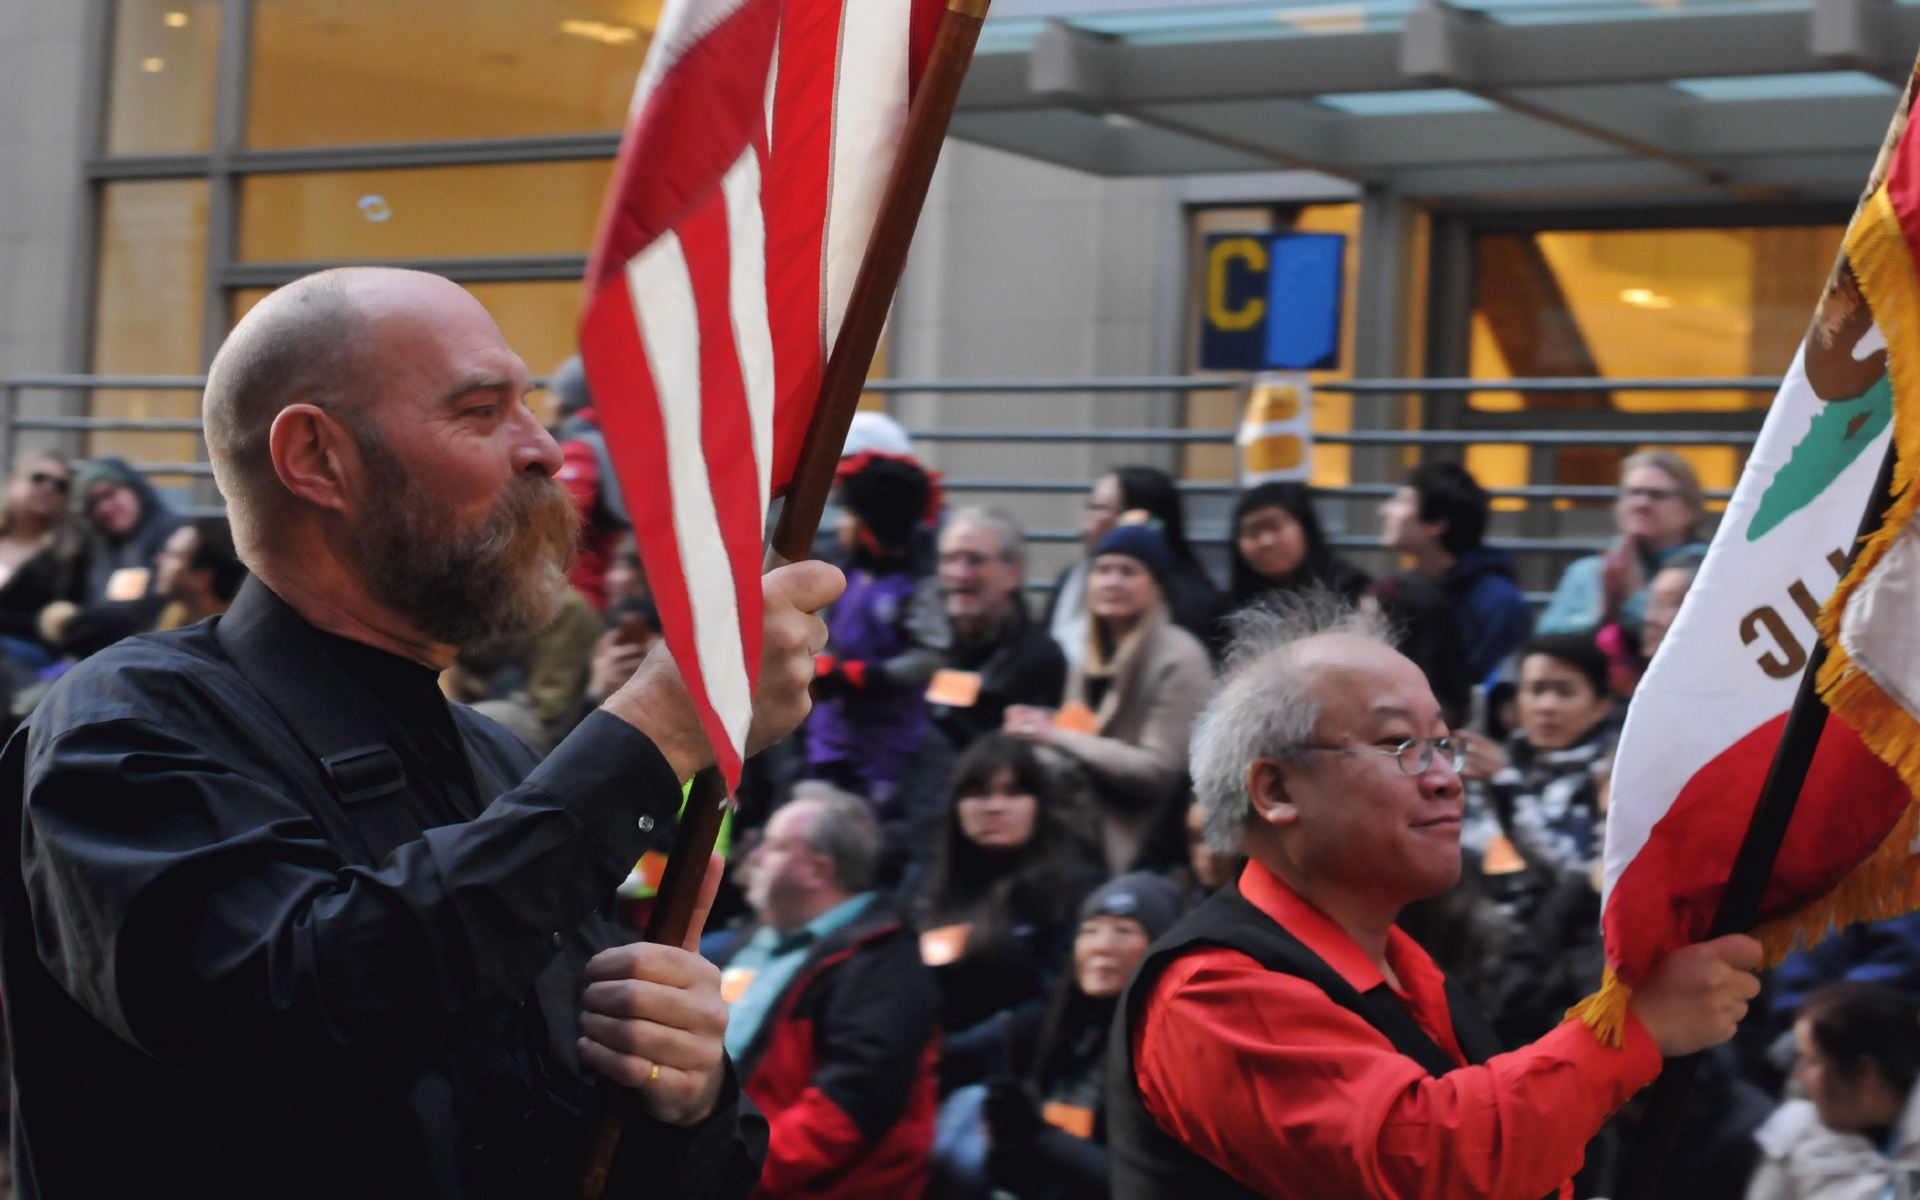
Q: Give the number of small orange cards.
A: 7